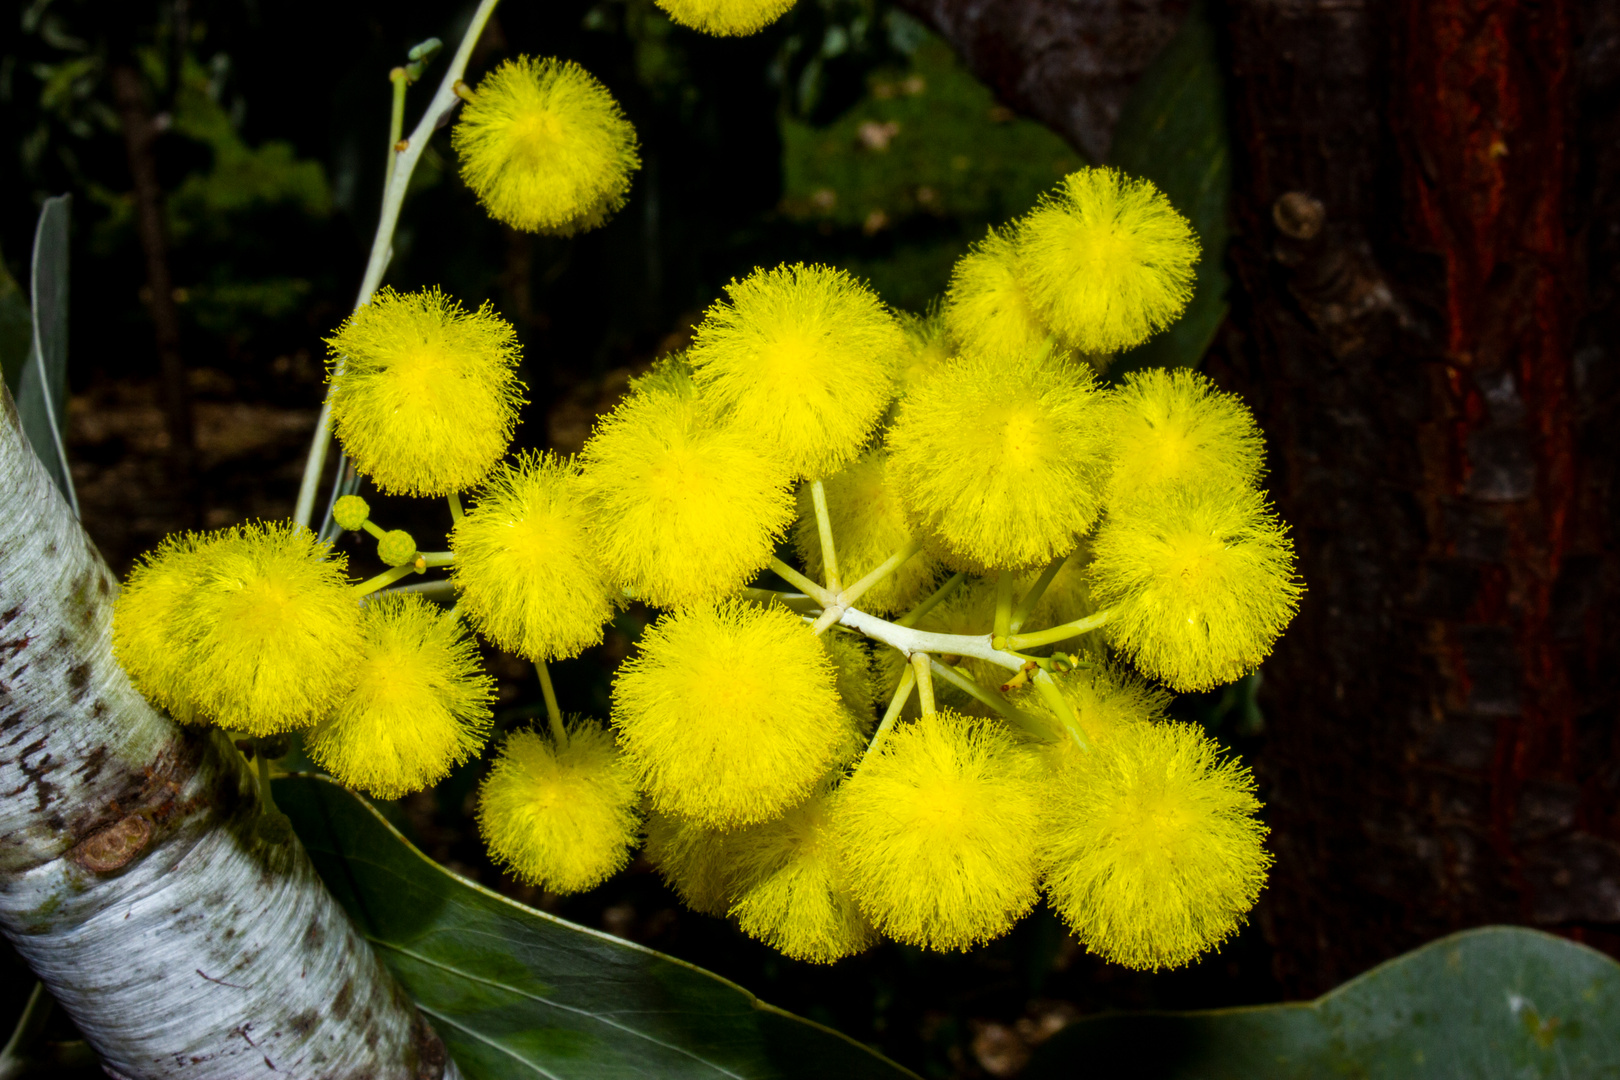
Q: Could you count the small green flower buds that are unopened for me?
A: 2